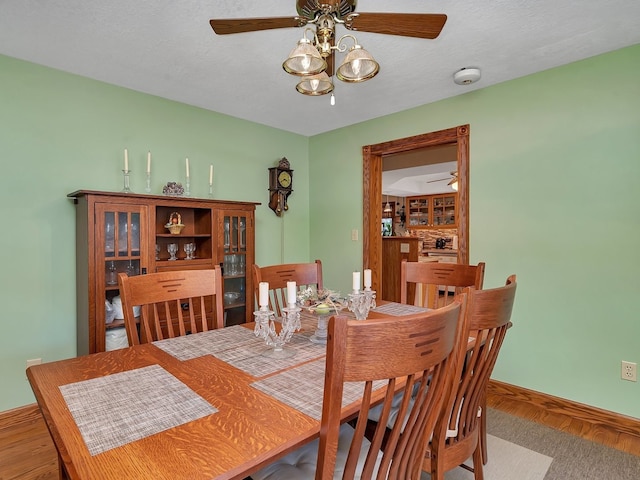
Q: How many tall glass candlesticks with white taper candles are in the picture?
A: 4